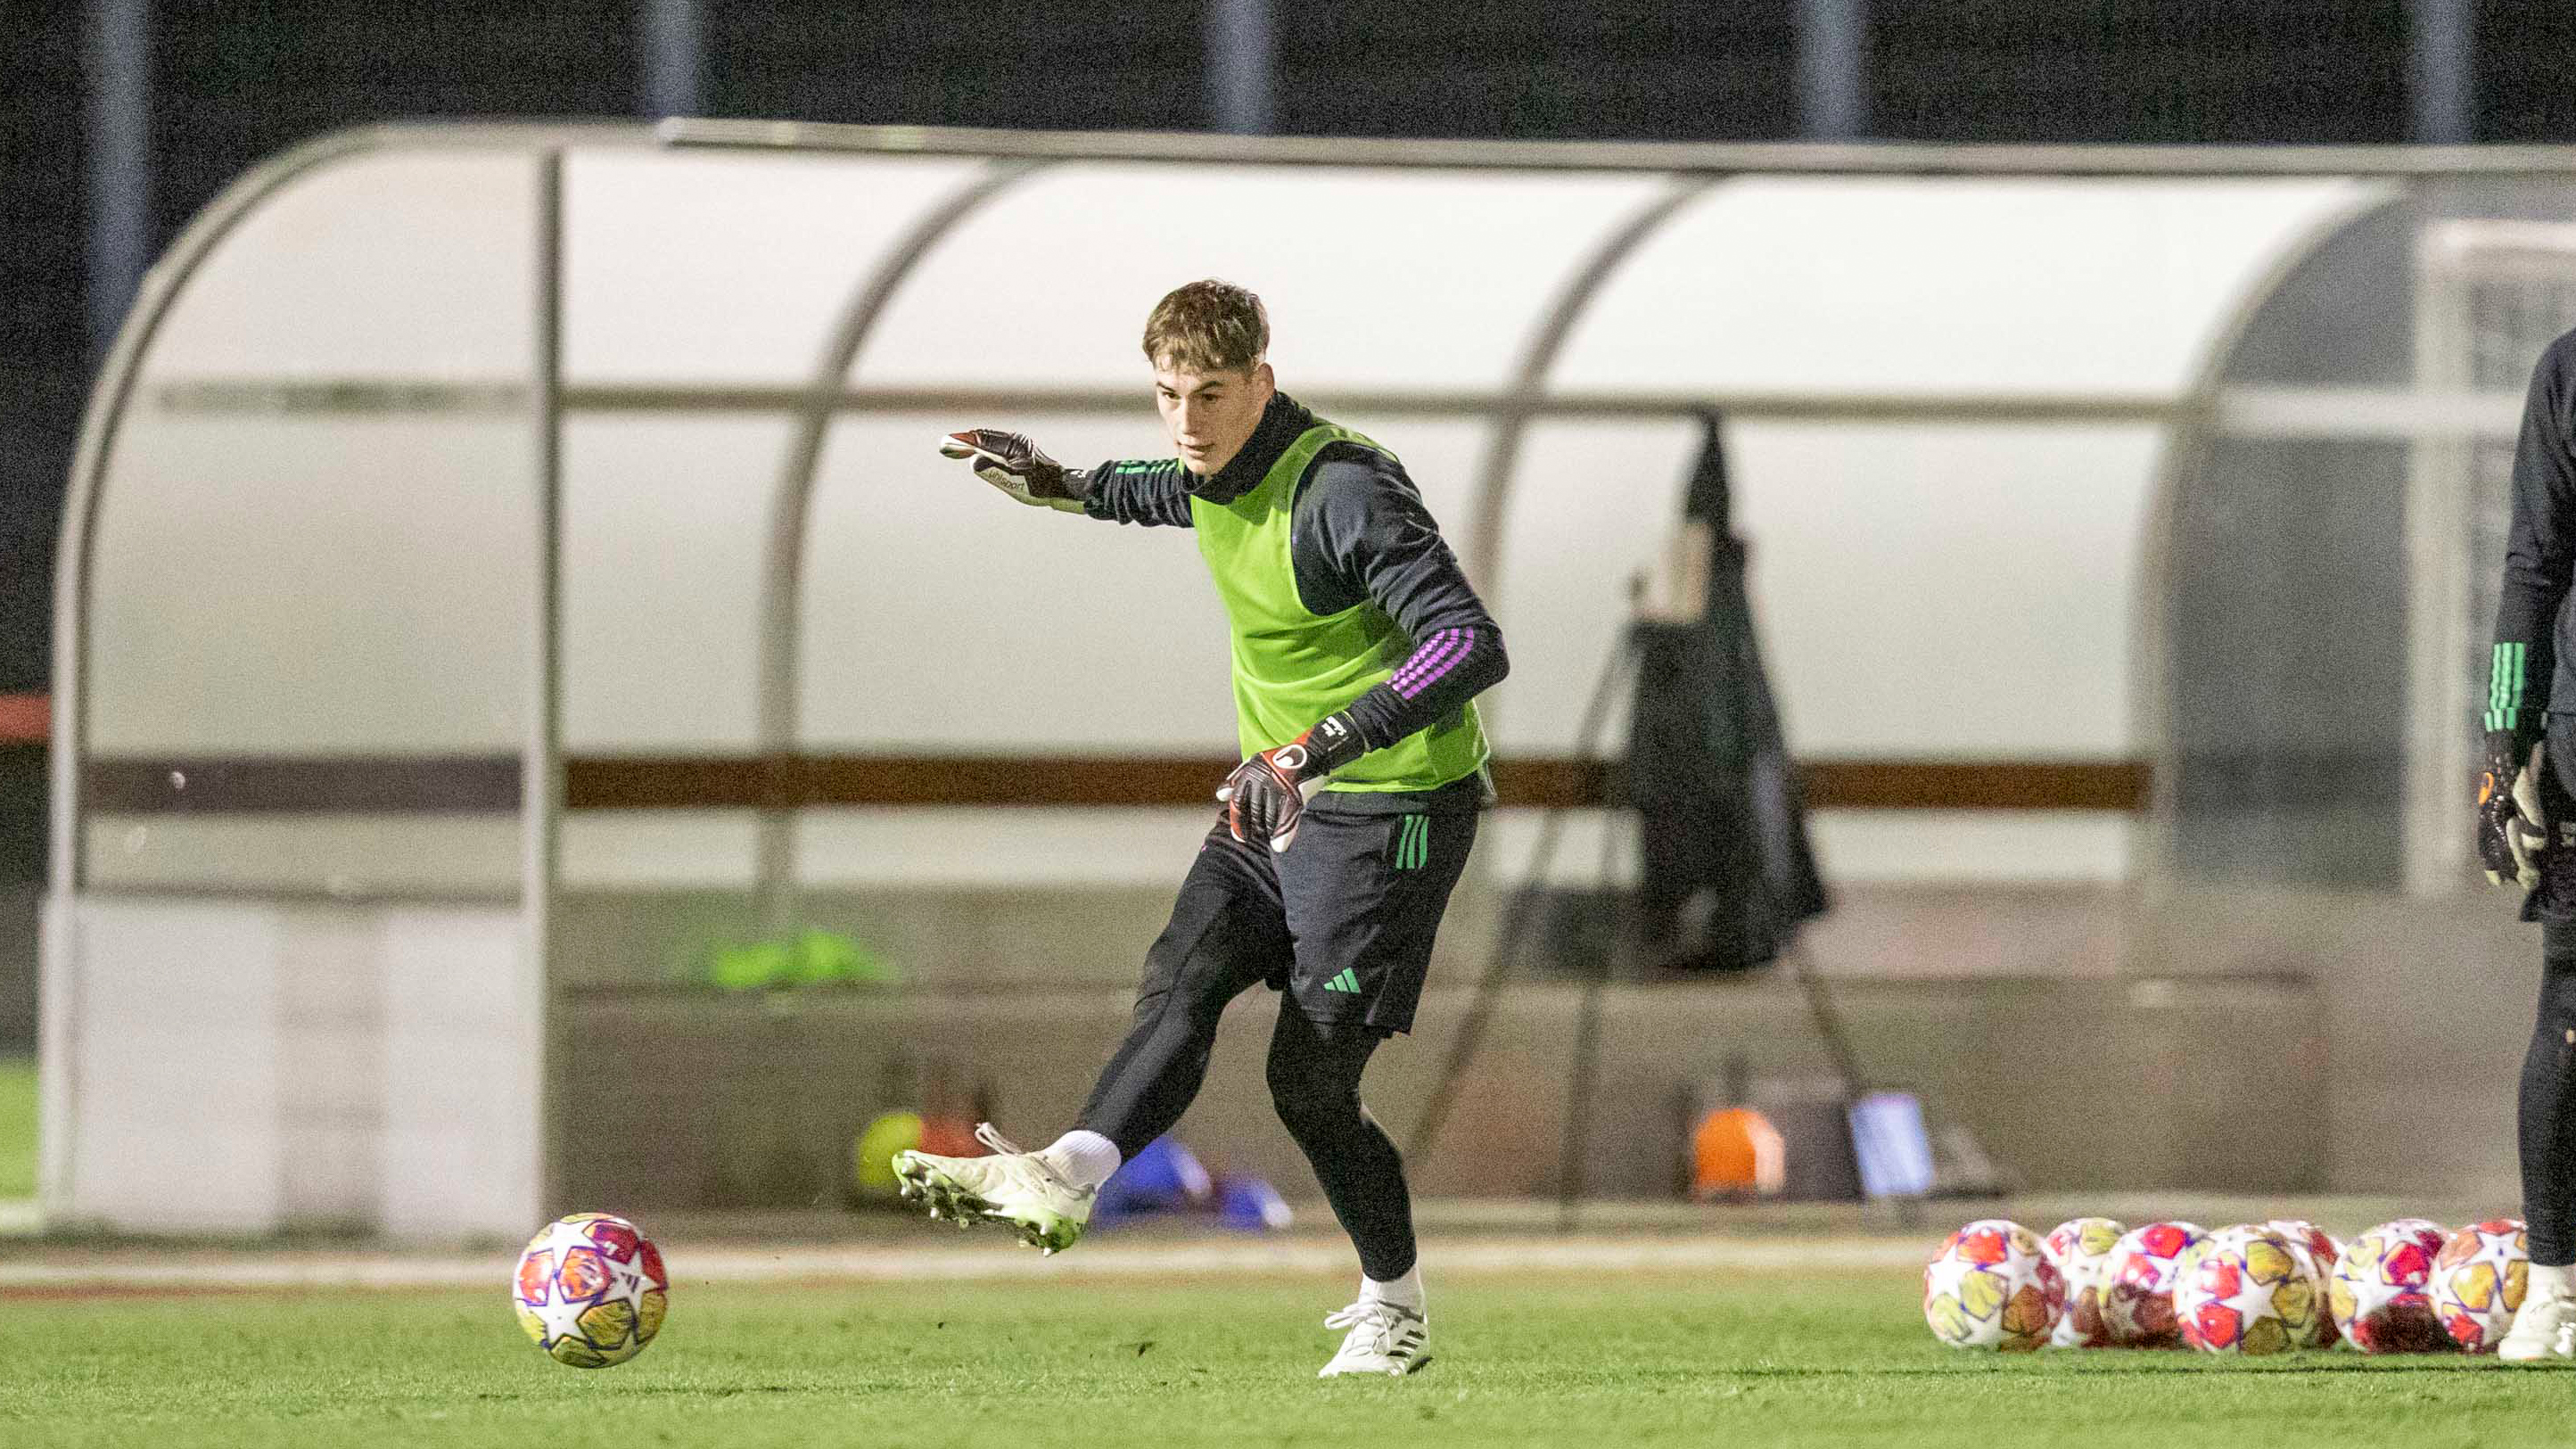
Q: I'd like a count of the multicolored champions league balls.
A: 8